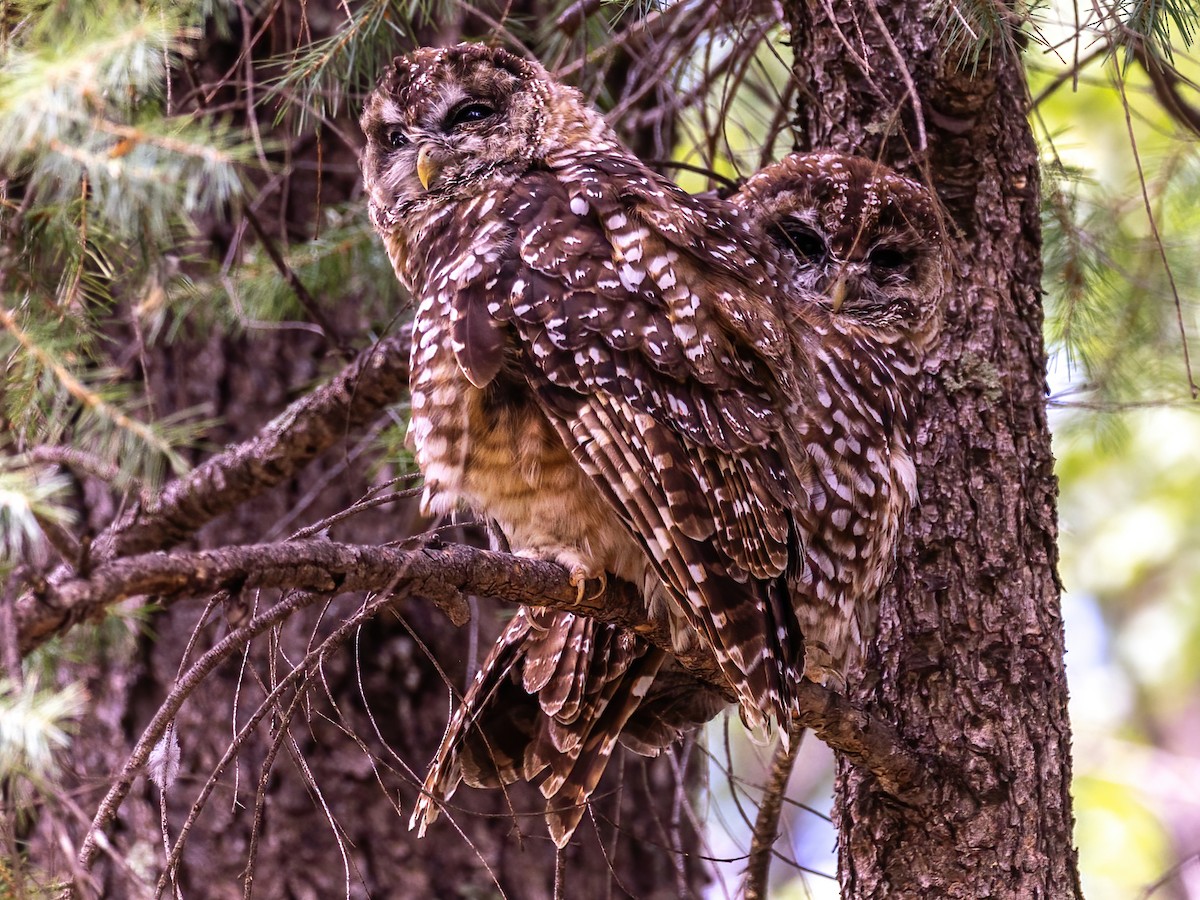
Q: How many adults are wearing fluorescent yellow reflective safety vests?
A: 0